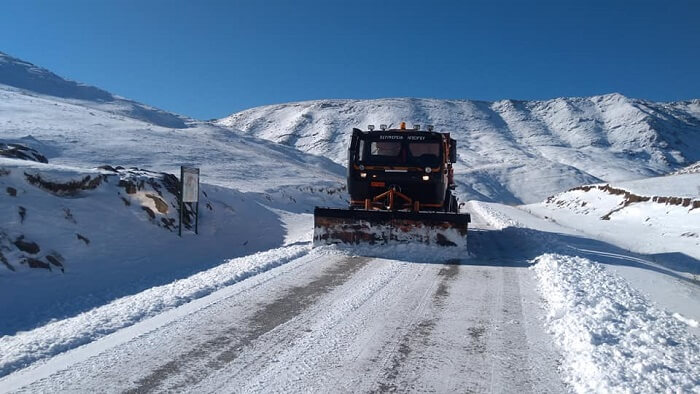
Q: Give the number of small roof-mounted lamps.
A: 4